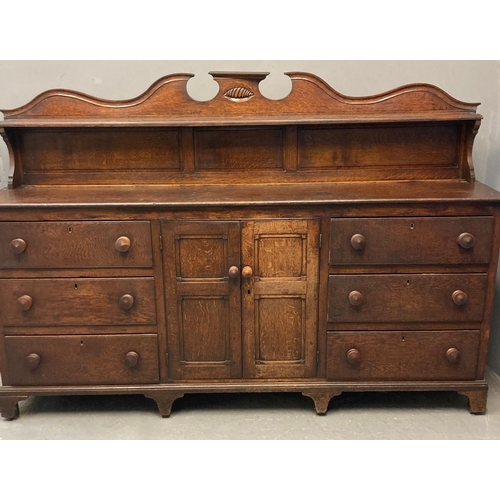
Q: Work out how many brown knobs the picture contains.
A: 14